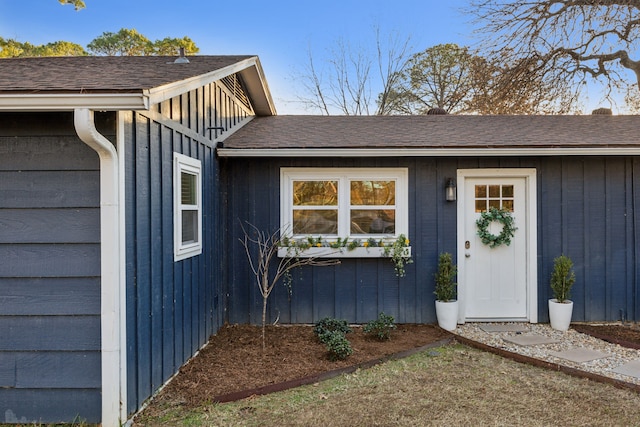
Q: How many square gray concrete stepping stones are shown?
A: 4